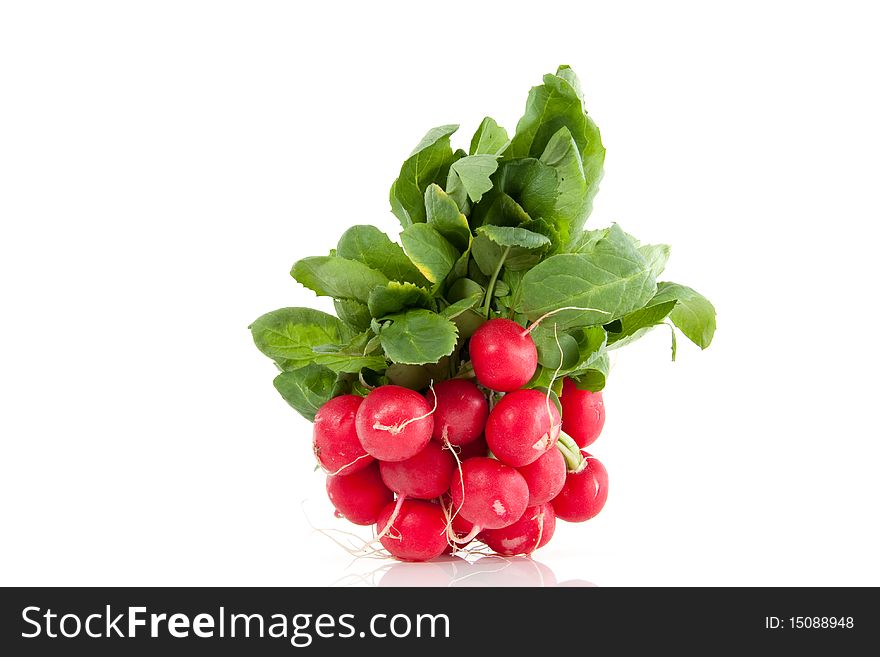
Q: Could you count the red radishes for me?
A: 15